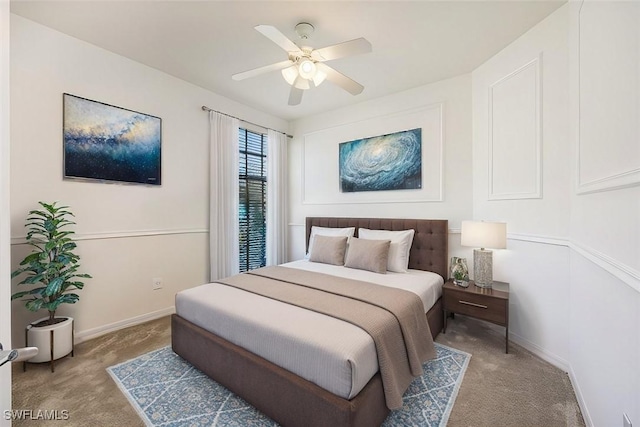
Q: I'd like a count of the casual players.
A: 0